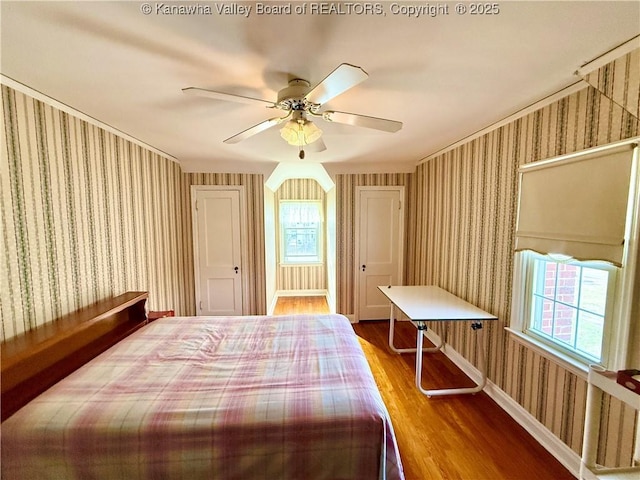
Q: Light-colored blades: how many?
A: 5